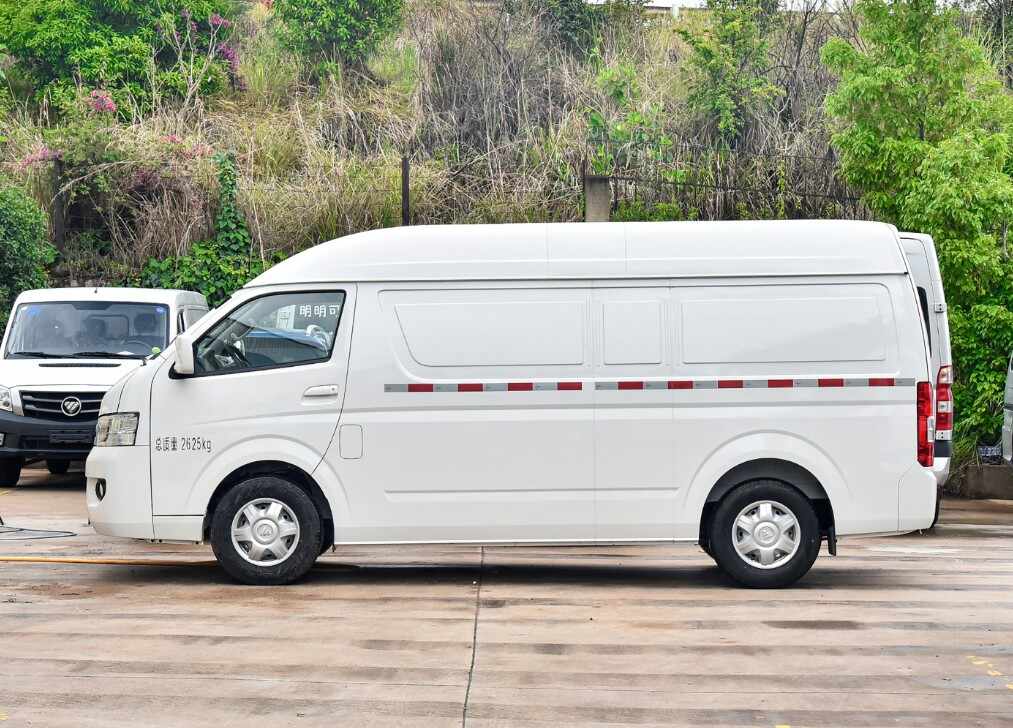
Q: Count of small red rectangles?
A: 10